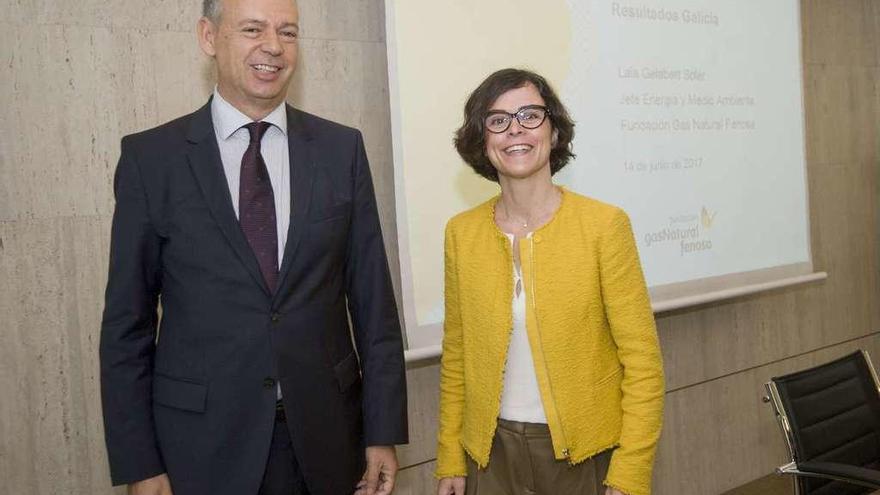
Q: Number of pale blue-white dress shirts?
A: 1